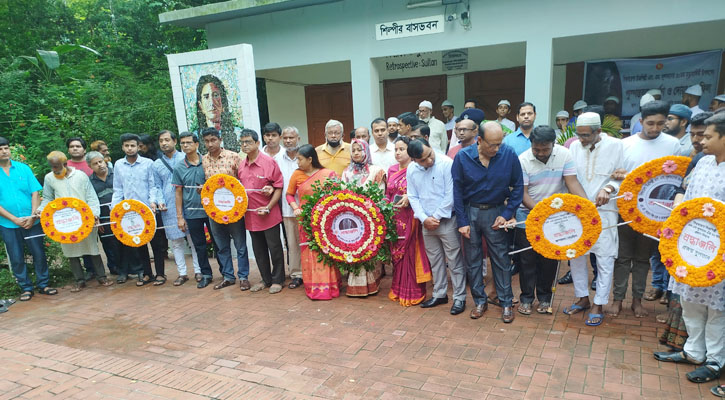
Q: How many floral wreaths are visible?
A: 7